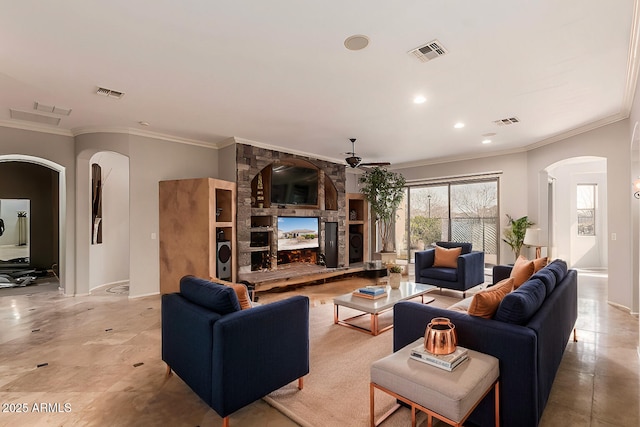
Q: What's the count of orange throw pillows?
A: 5